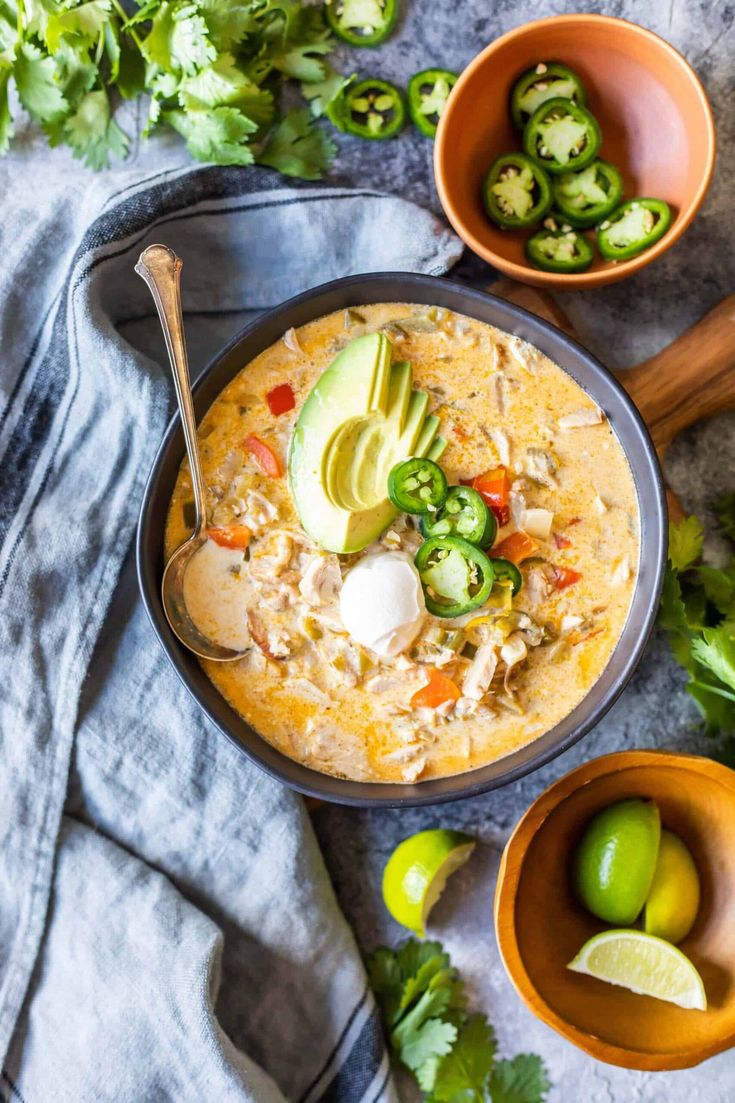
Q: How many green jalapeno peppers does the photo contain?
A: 13